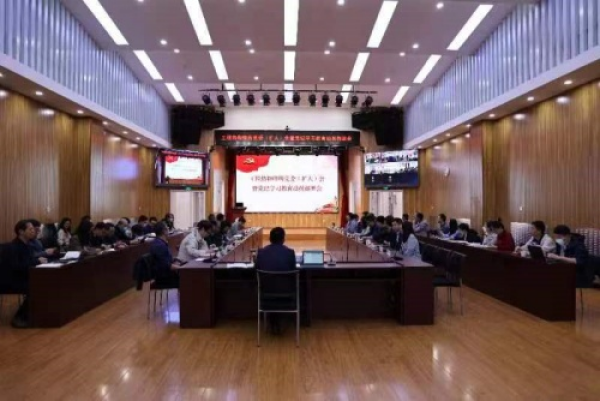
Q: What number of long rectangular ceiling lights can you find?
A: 15